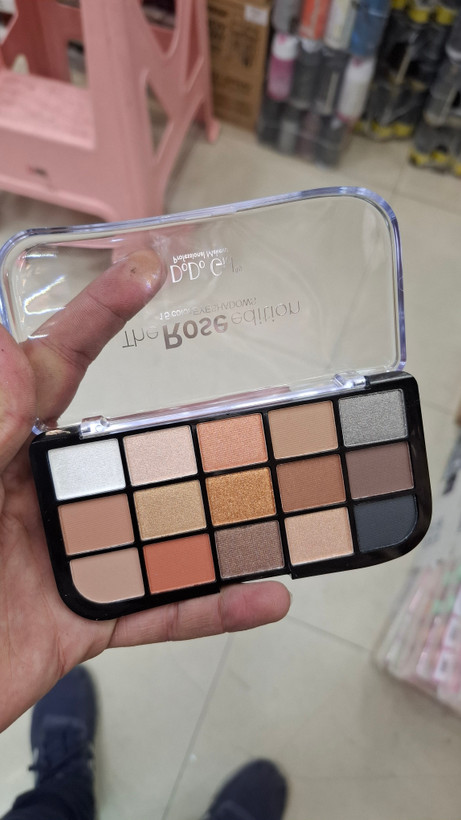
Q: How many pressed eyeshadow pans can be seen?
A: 15